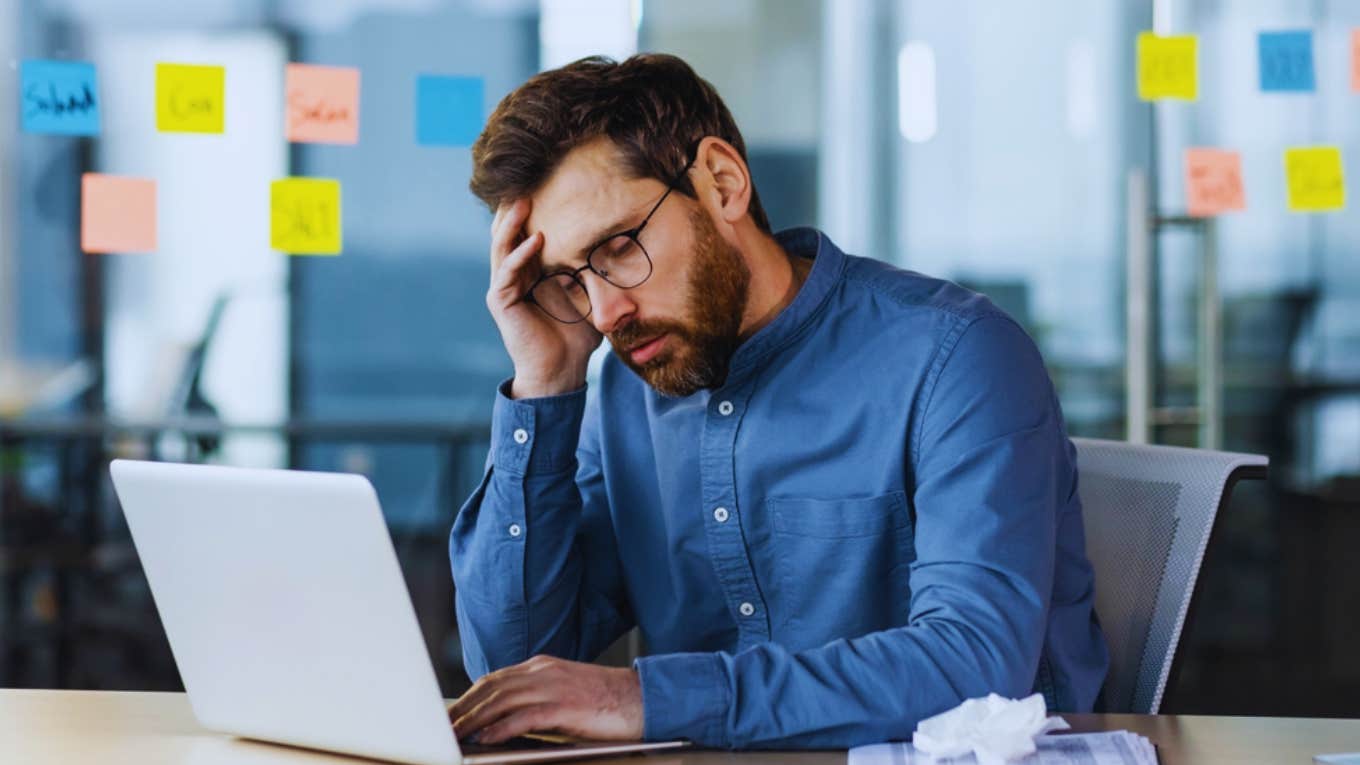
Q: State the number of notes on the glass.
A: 11